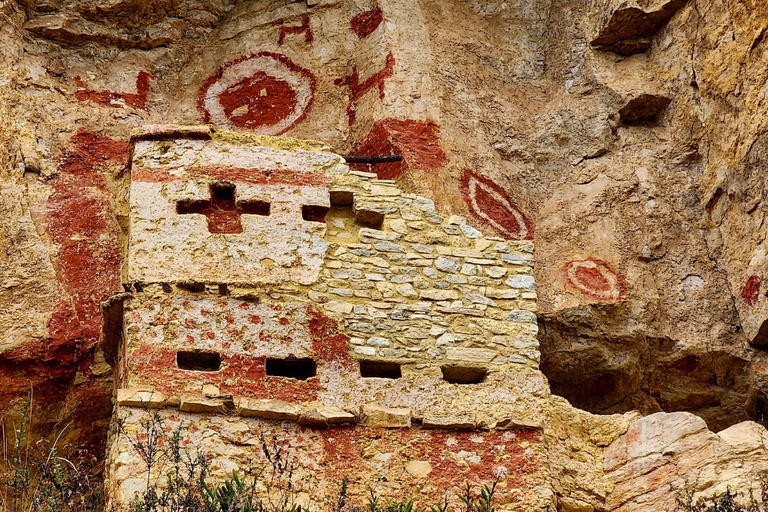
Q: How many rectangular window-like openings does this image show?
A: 4